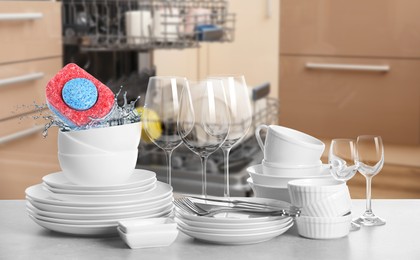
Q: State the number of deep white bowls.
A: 3